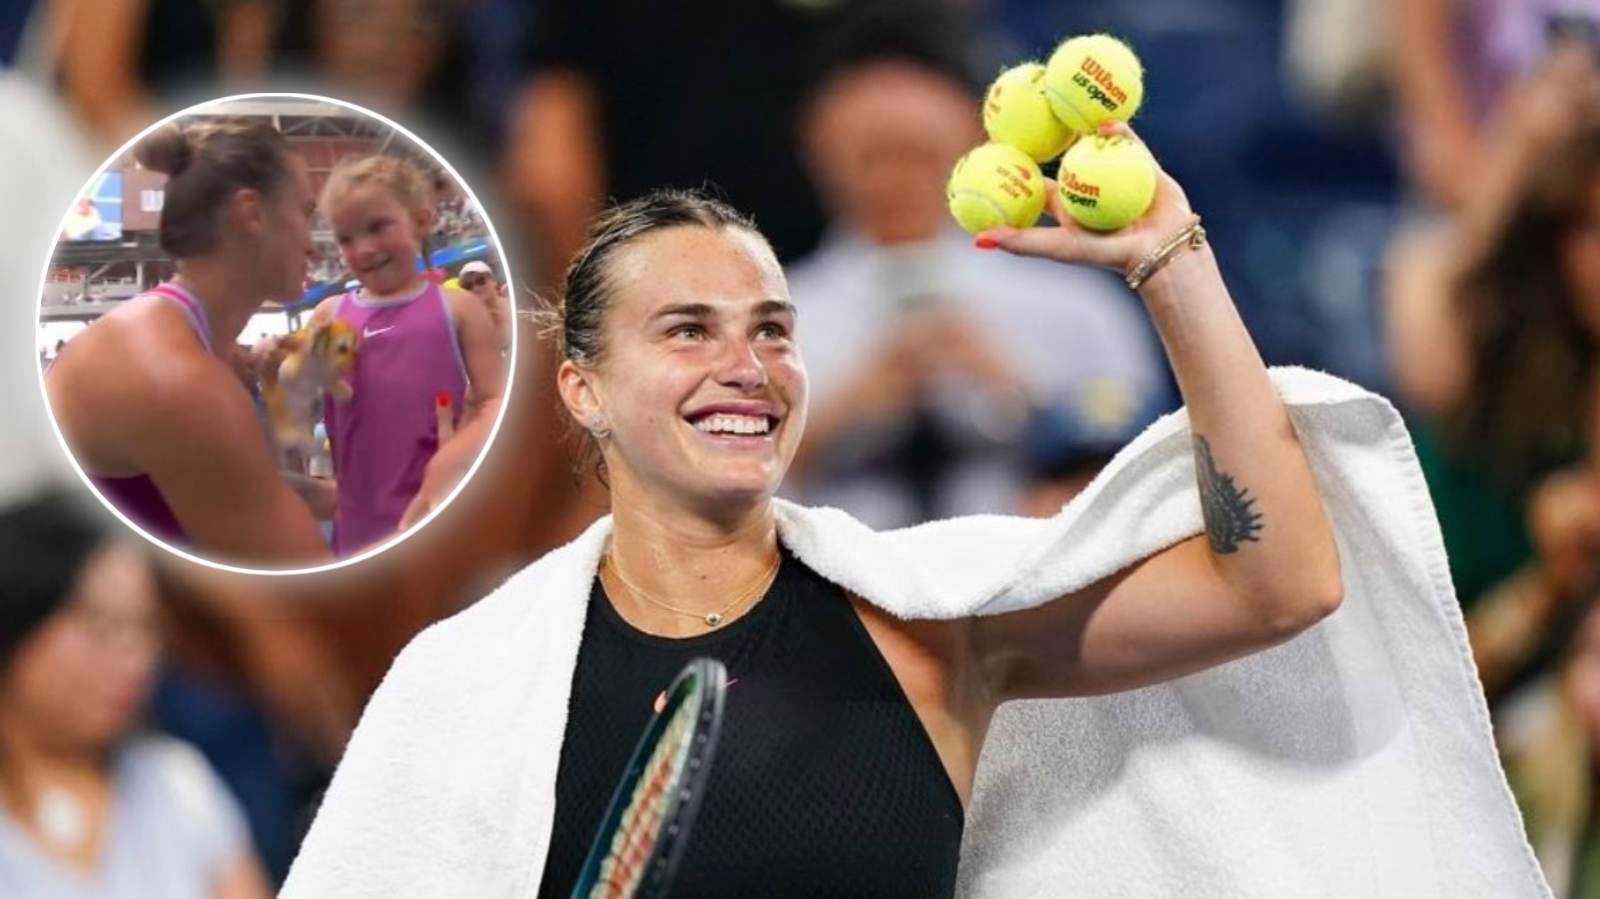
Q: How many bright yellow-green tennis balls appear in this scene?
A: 4